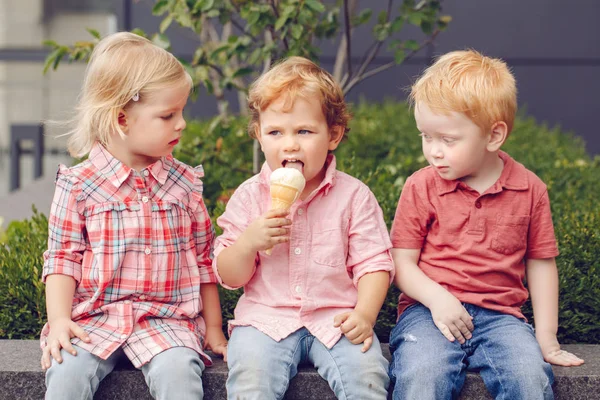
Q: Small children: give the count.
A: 3